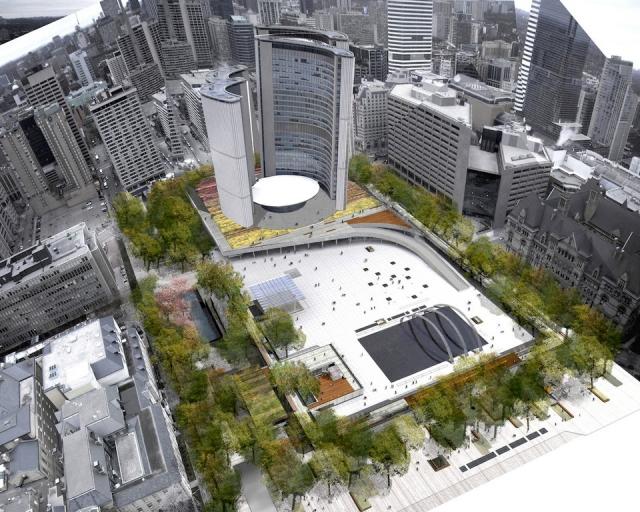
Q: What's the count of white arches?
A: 3